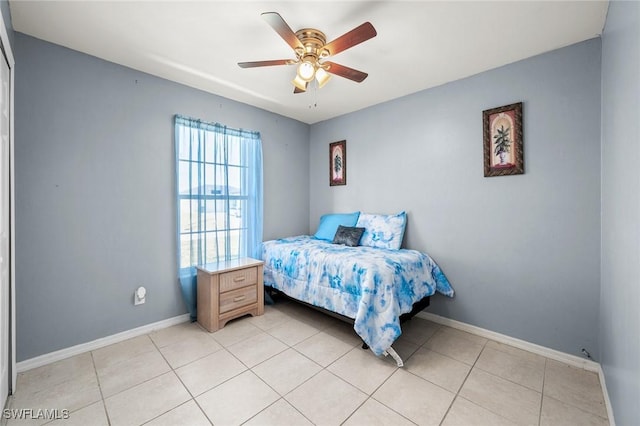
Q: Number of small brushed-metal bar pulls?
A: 2